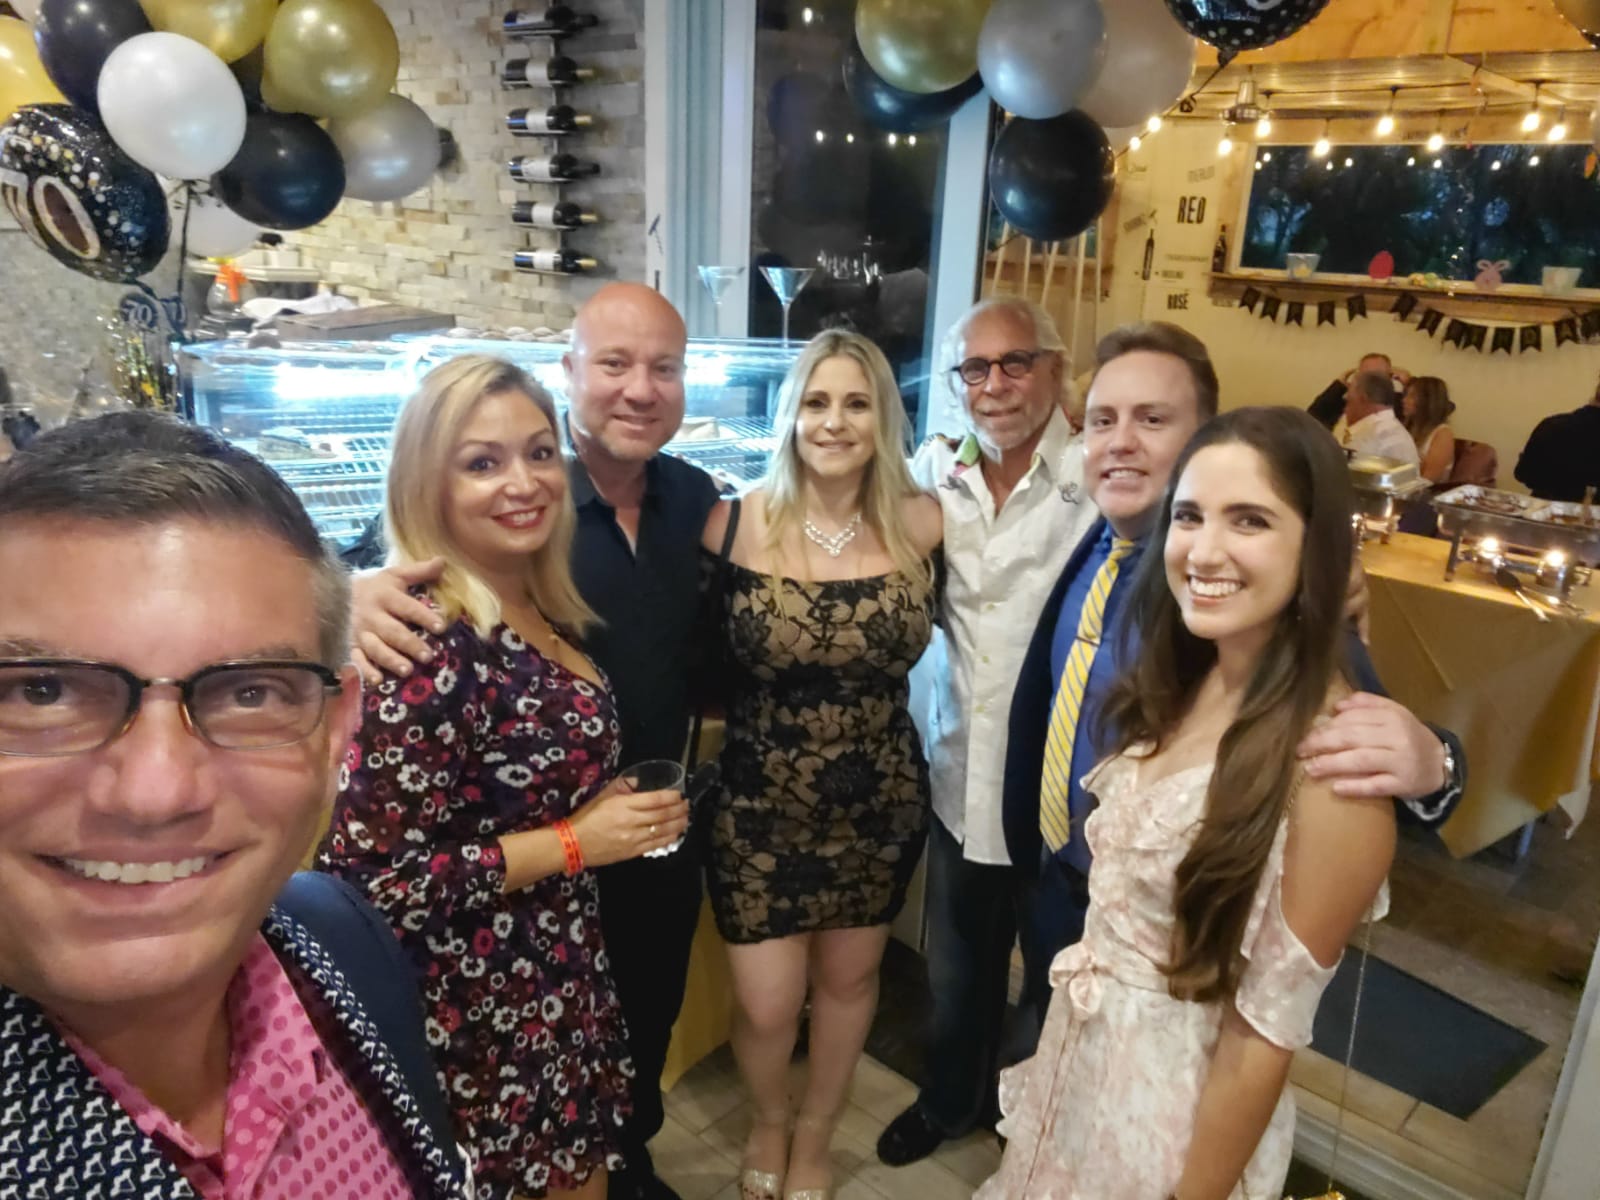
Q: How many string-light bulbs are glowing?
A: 9